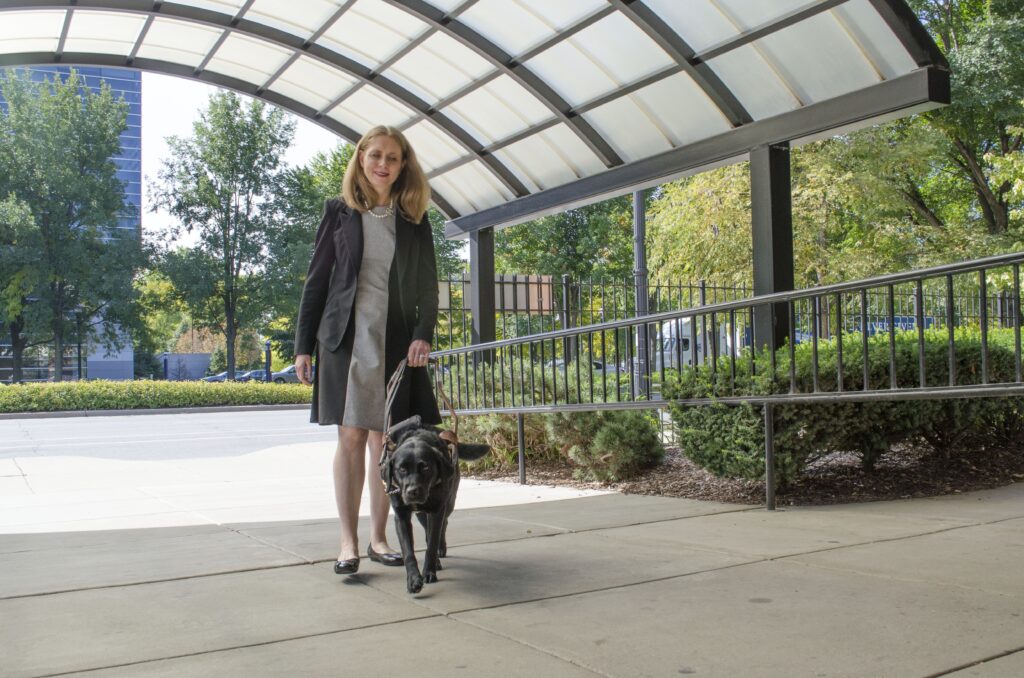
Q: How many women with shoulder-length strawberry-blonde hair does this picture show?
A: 1